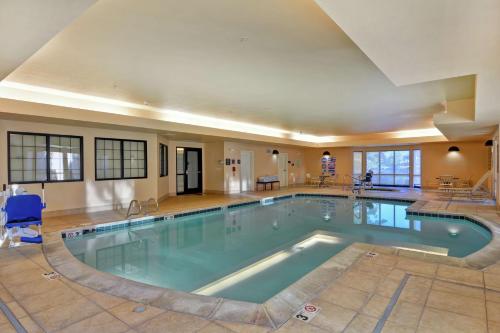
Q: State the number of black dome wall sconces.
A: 4